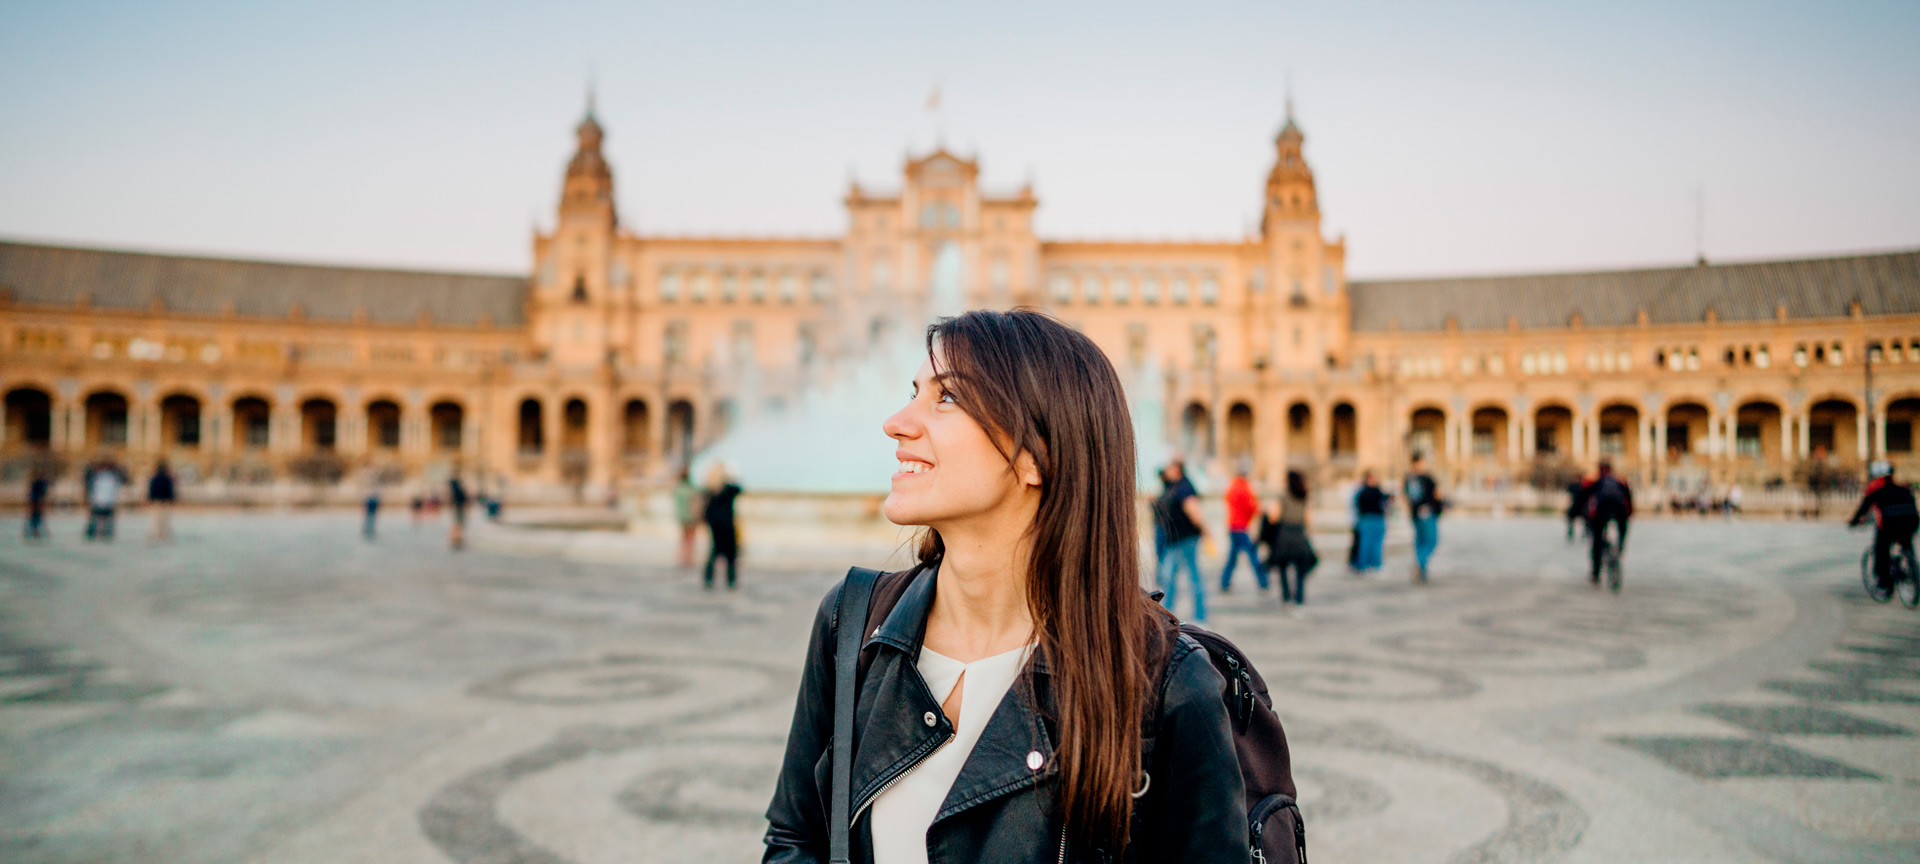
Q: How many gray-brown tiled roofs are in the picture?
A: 2